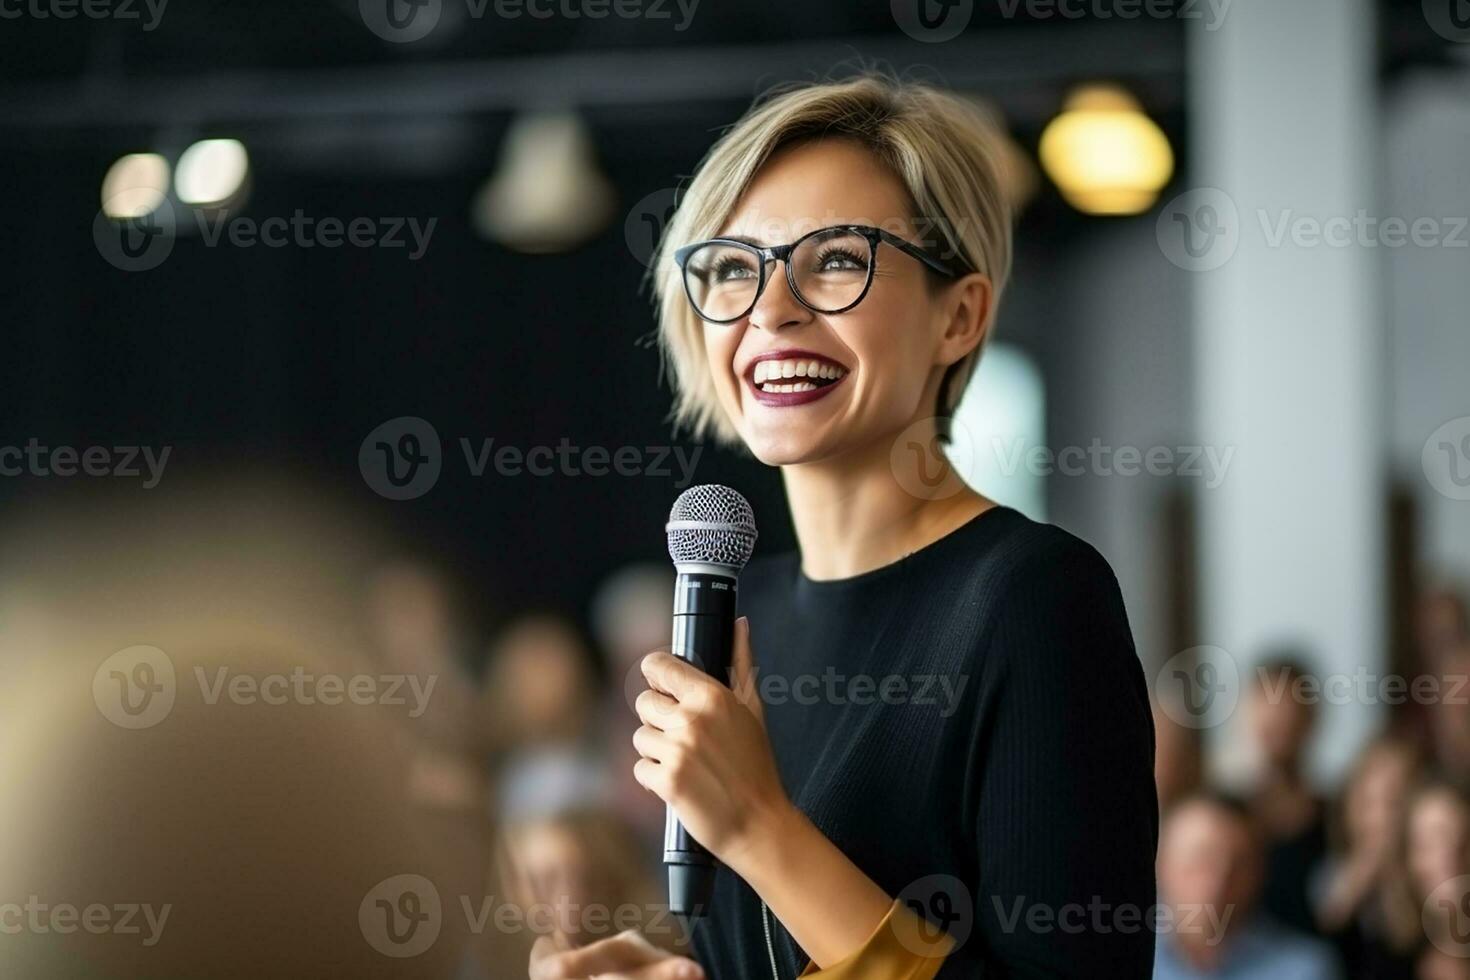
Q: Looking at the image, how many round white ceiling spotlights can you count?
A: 2